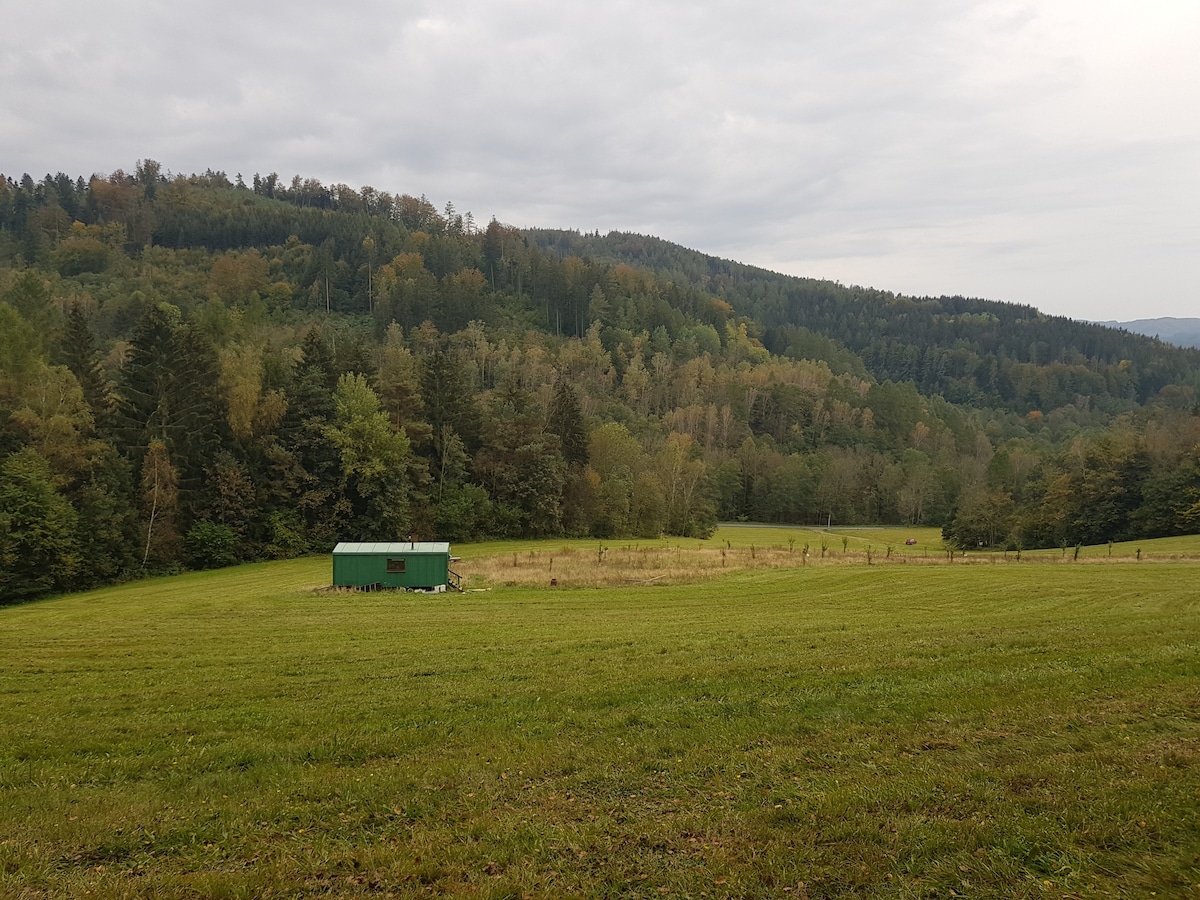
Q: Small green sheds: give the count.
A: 1